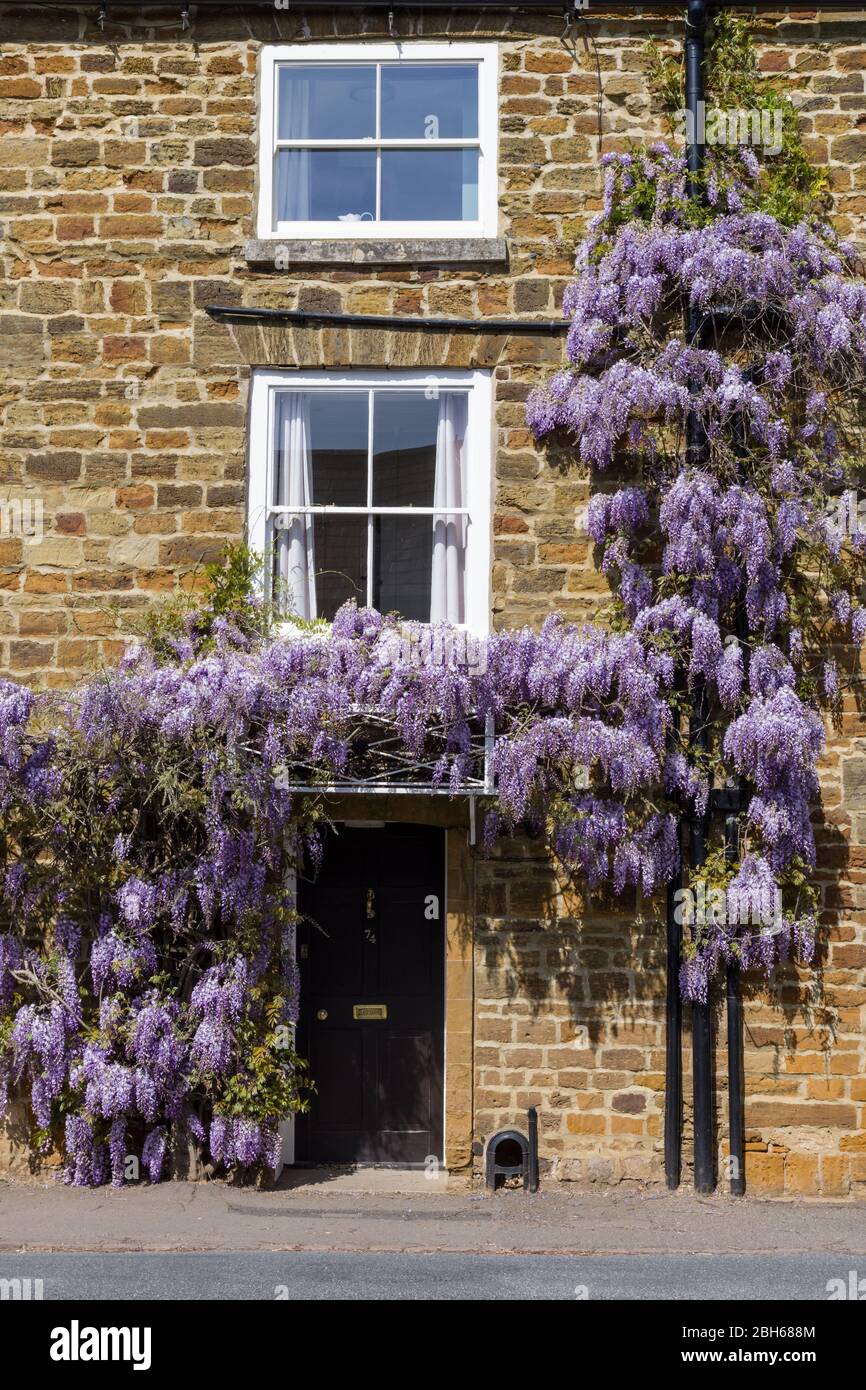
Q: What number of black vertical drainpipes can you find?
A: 3